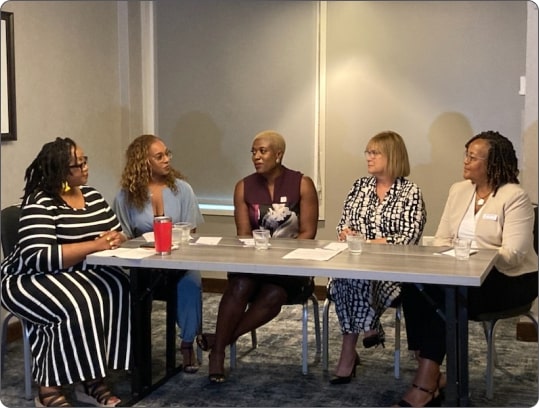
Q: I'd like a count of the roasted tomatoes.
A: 0